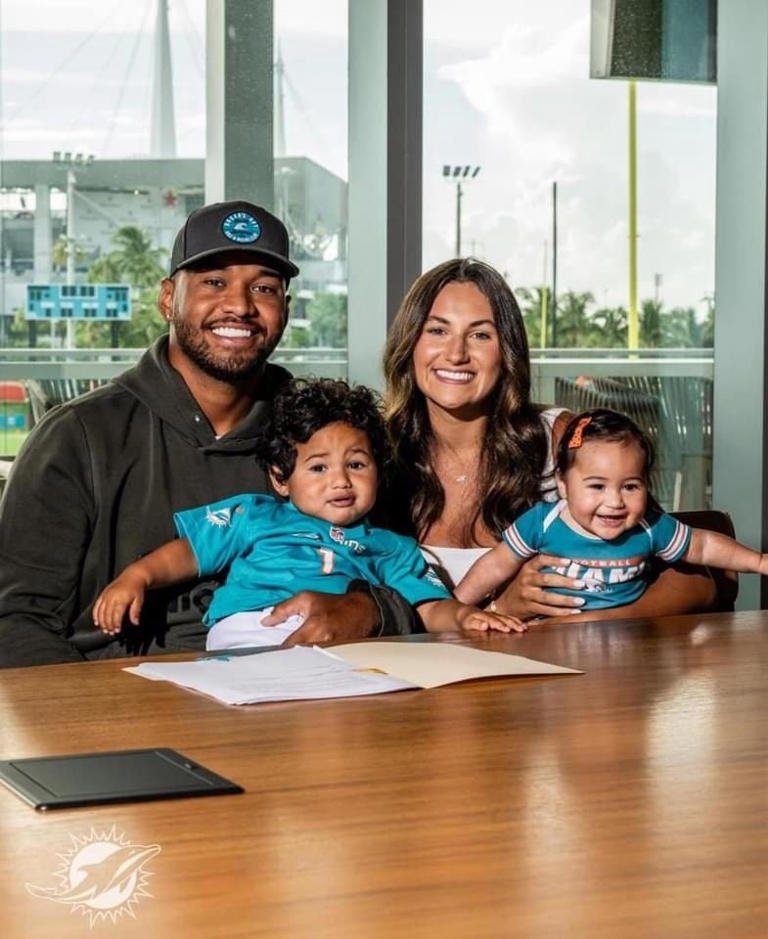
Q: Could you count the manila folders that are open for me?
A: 1